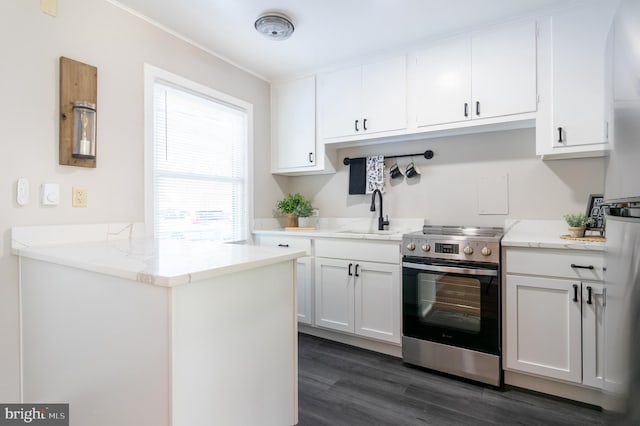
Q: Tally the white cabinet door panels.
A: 11